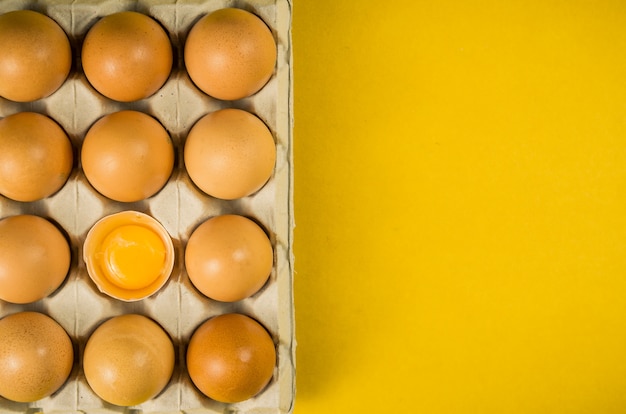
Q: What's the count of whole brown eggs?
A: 11